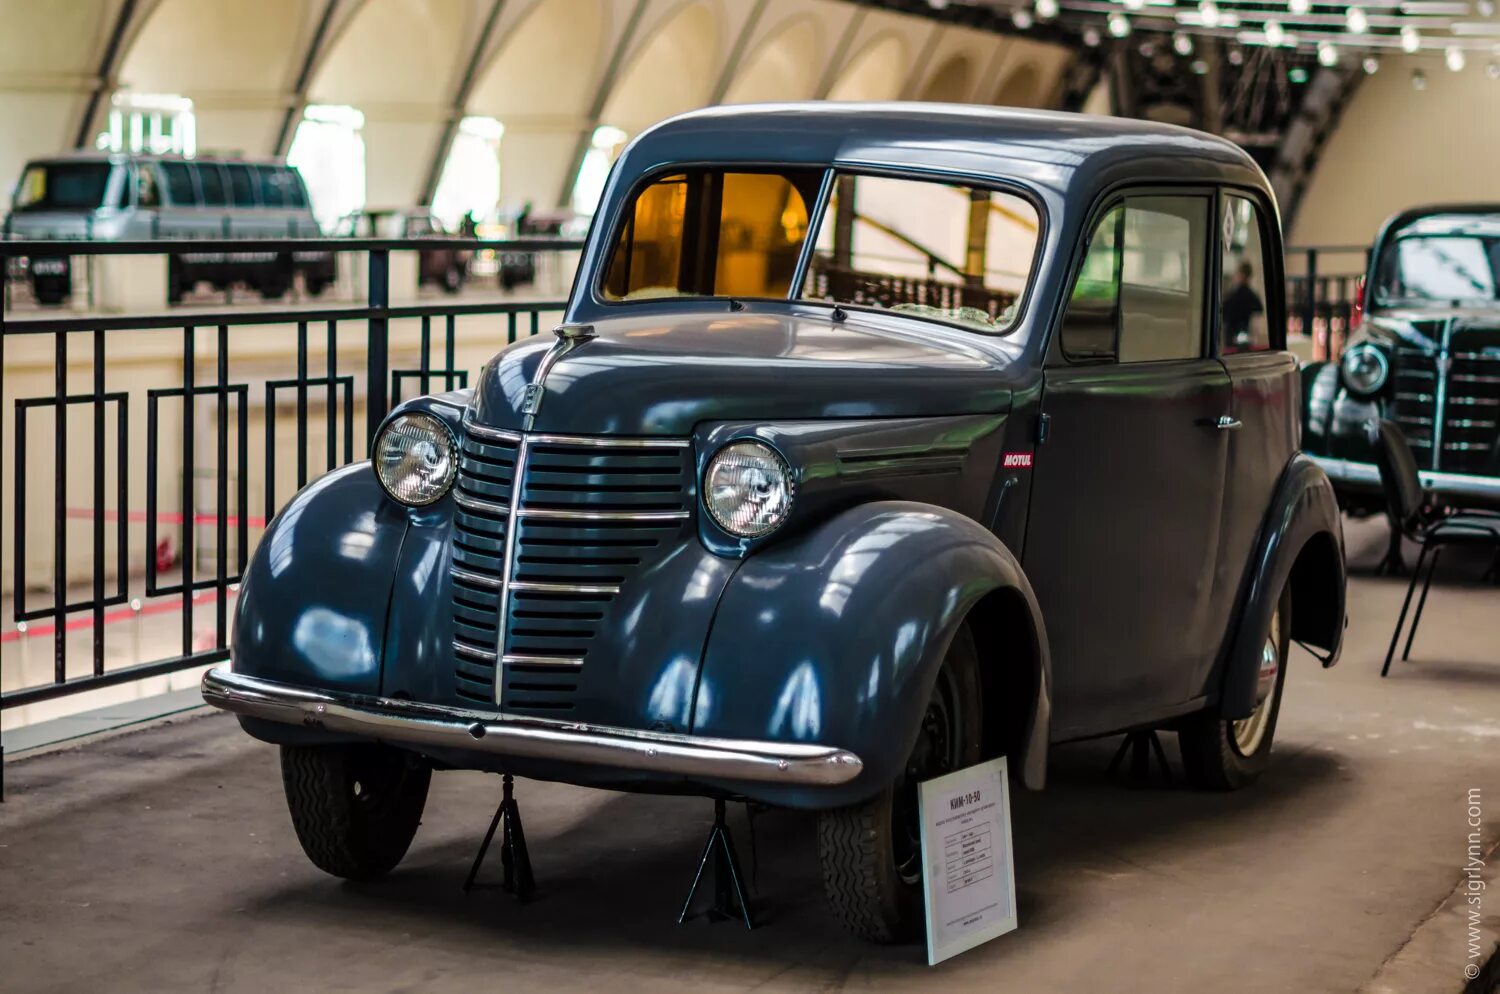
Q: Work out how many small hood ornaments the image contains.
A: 1